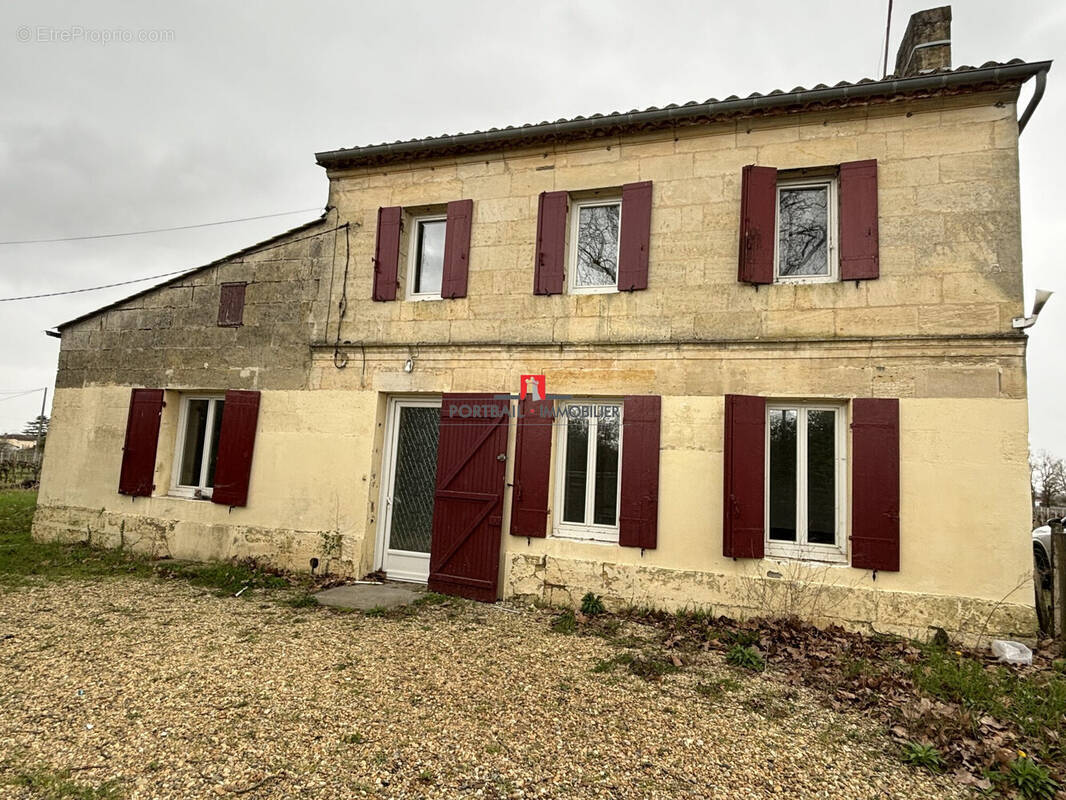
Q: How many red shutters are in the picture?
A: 12